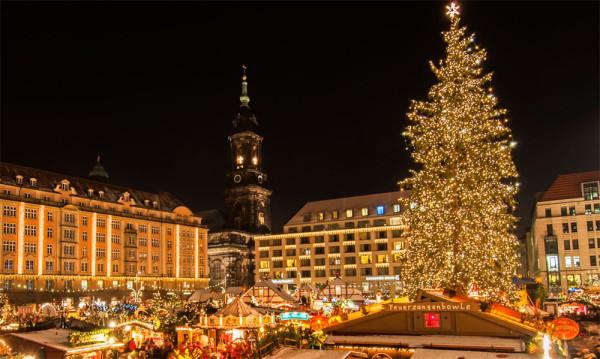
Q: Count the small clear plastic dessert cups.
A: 0